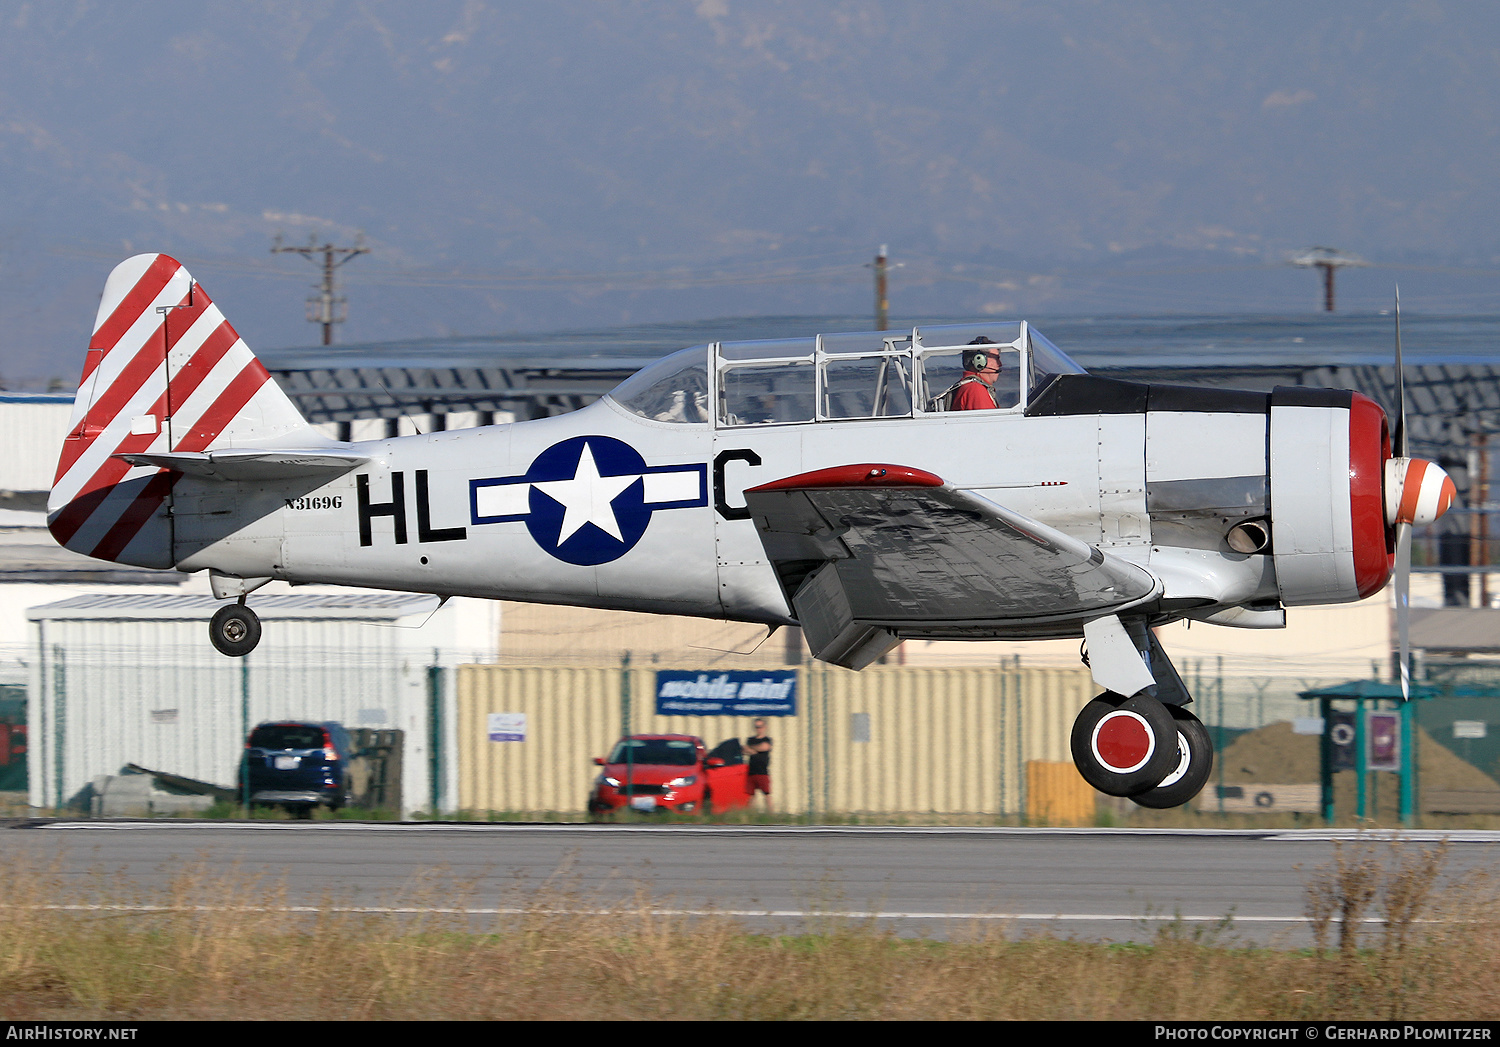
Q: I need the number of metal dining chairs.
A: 0